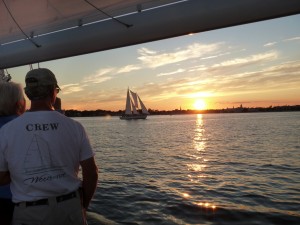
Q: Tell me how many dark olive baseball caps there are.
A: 1